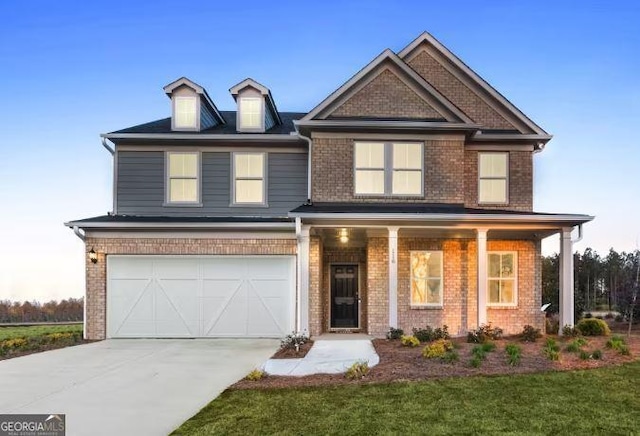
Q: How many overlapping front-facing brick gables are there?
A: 2